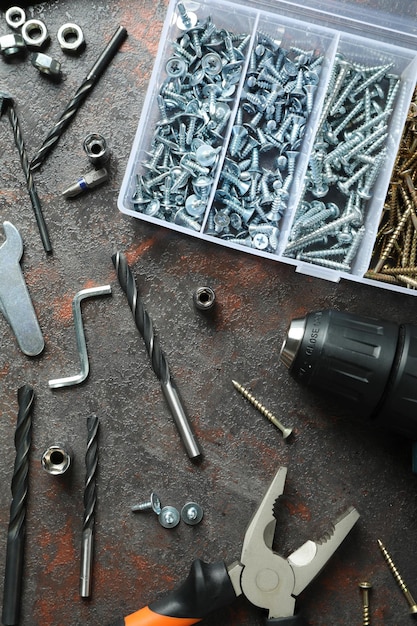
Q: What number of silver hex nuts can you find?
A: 5